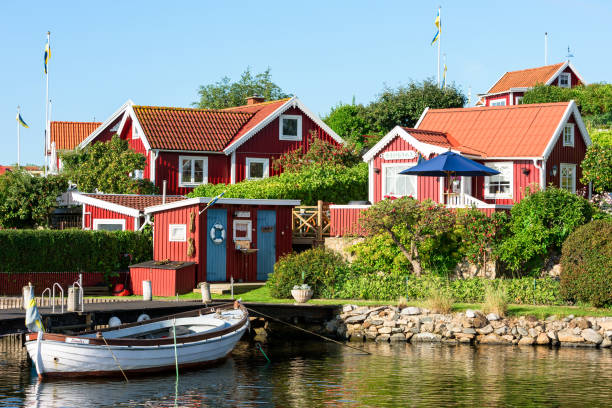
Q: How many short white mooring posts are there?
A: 4